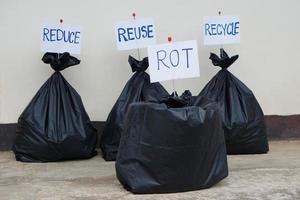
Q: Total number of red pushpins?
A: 4